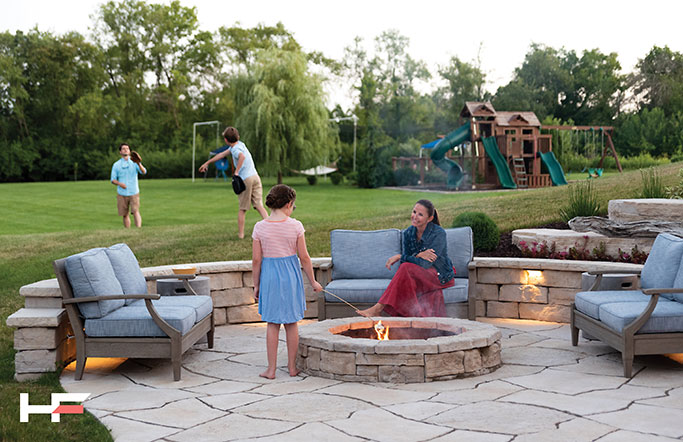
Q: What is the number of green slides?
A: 3